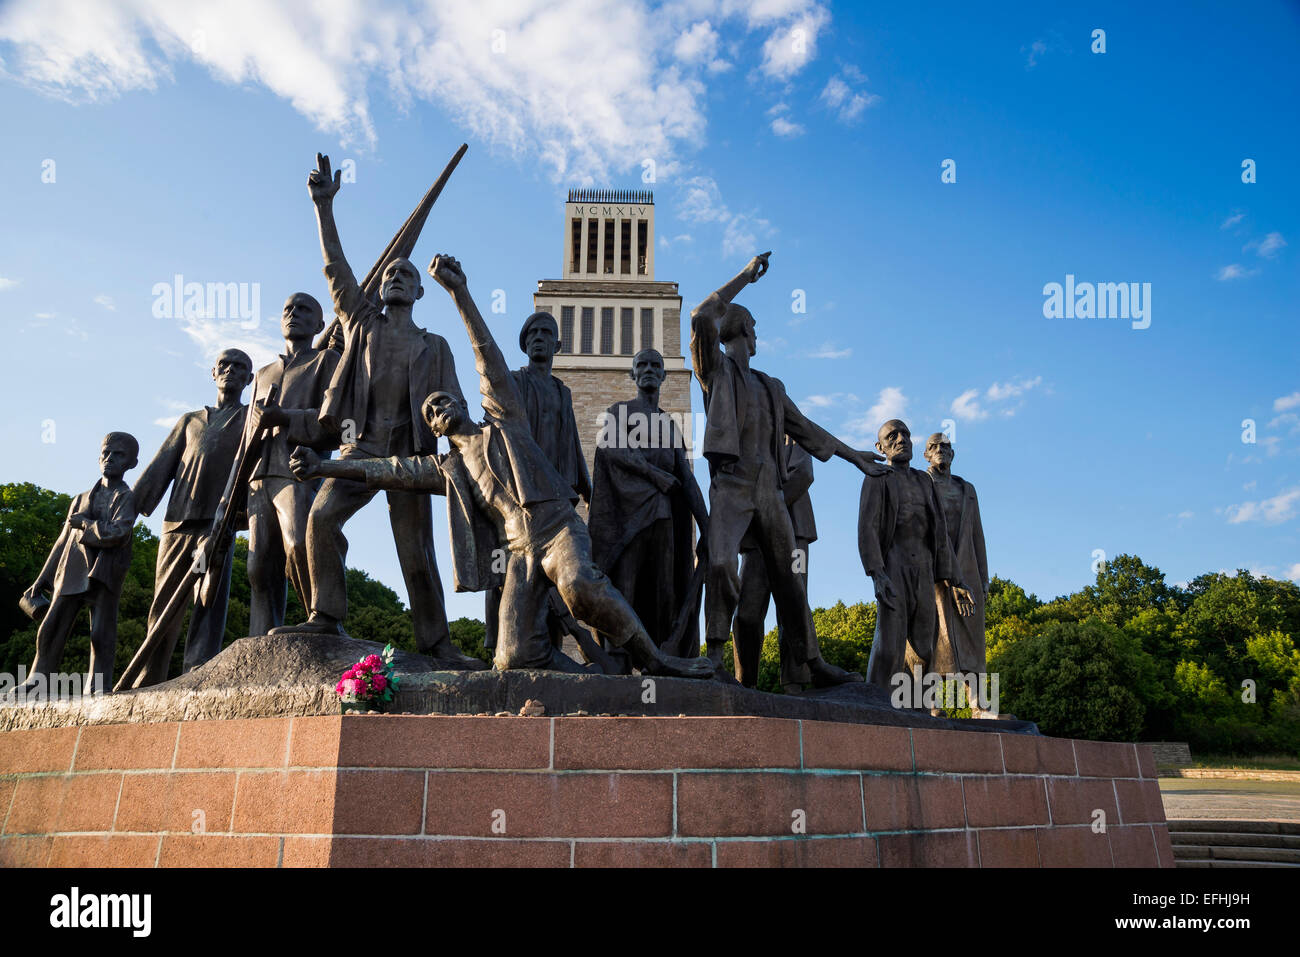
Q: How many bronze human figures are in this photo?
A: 11